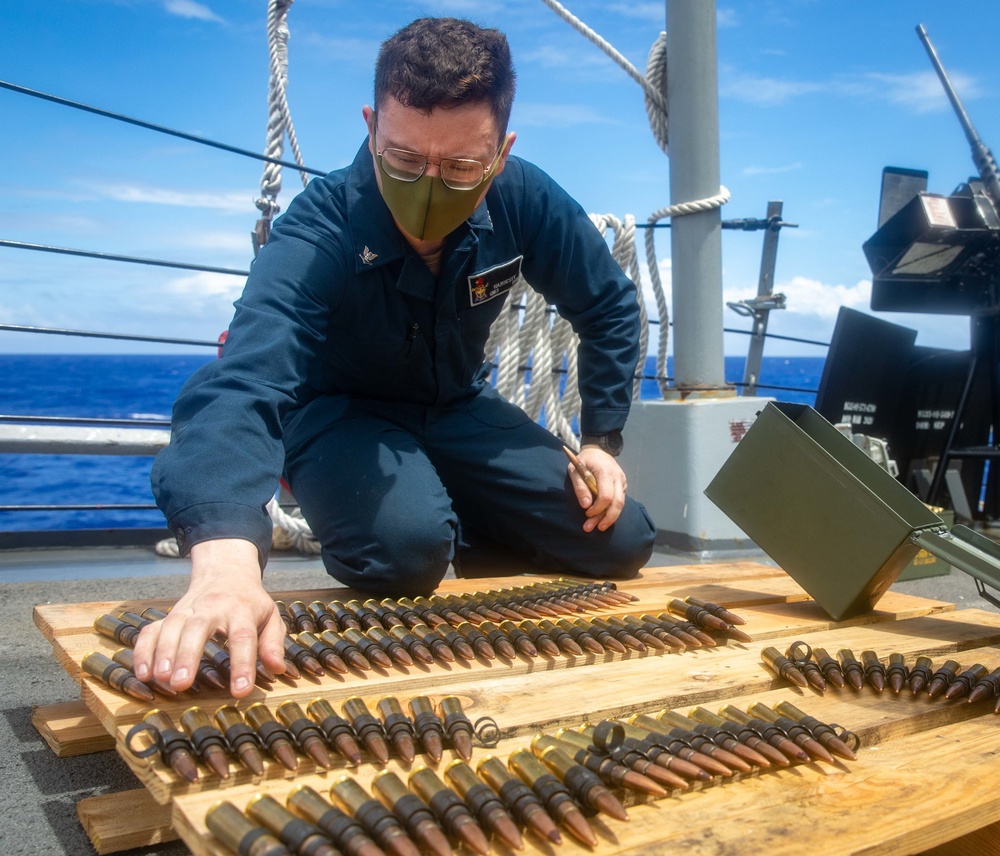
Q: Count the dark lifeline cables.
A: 5